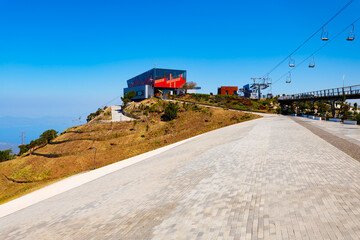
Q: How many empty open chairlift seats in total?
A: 6